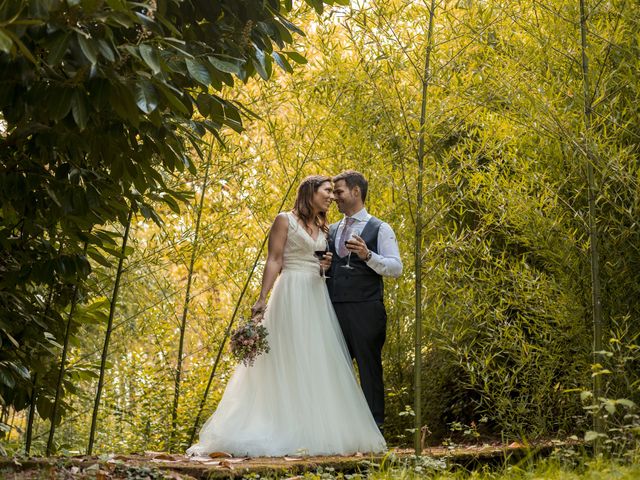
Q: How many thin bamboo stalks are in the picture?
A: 7